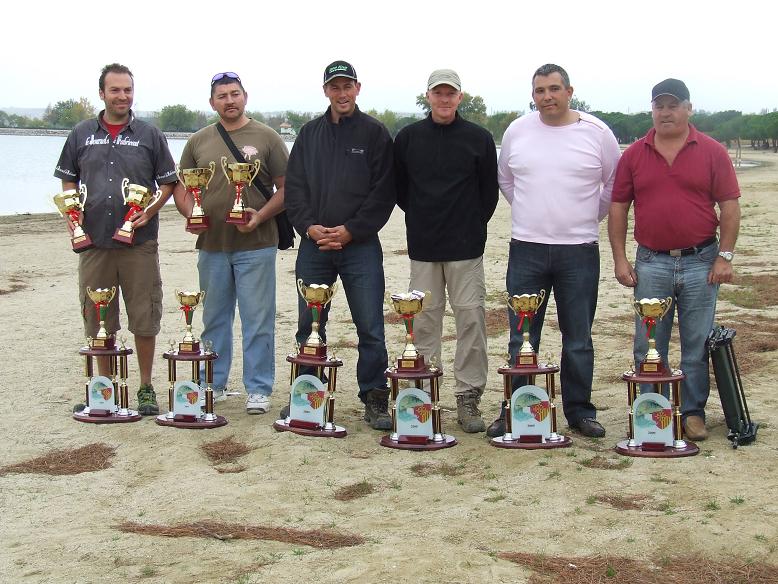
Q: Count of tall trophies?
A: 6